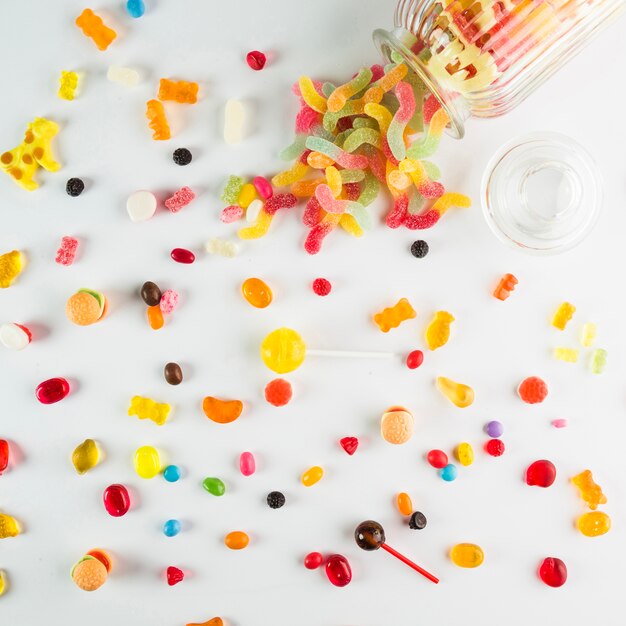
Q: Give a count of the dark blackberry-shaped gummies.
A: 5